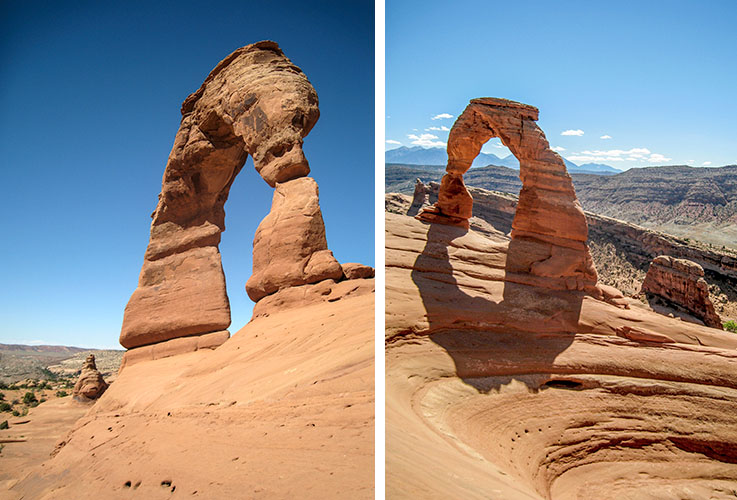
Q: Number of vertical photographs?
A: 2